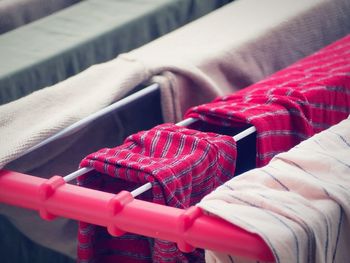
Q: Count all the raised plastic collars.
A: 3